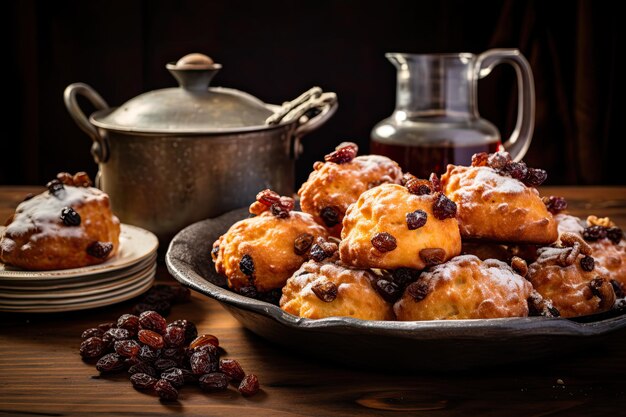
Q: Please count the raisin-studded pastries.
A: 9